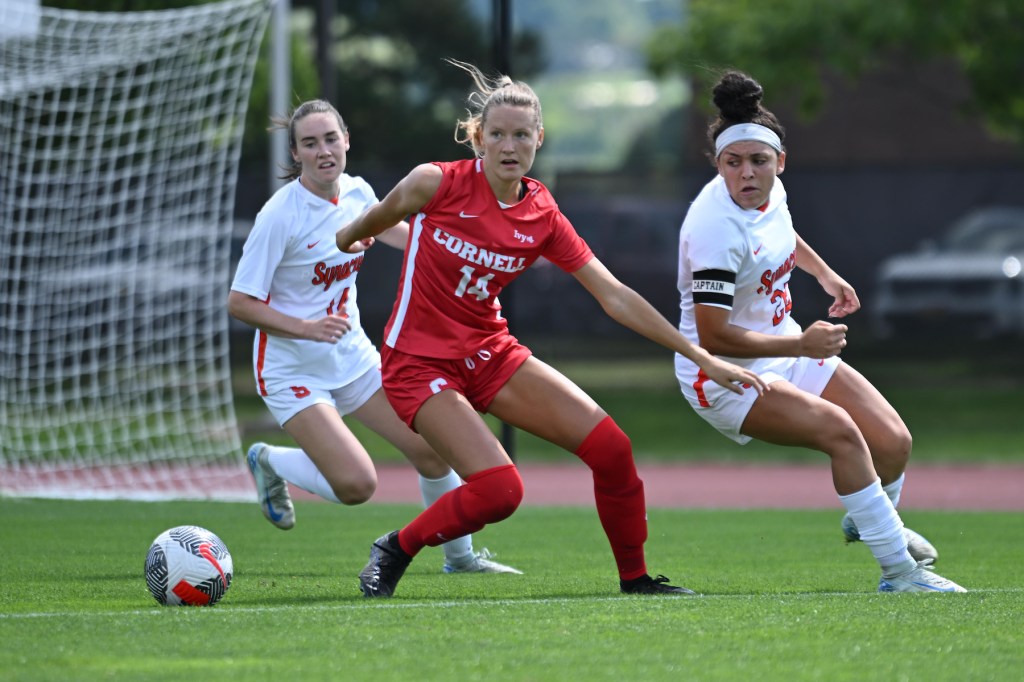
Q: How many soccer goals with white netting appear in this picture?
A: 1